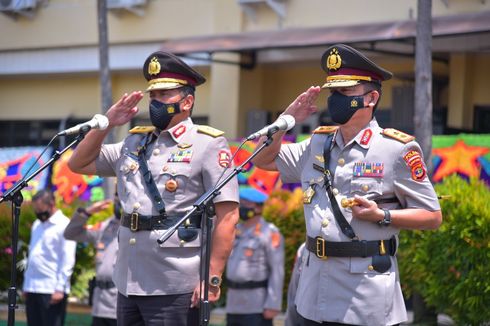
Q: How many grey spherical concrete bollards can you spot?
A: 0